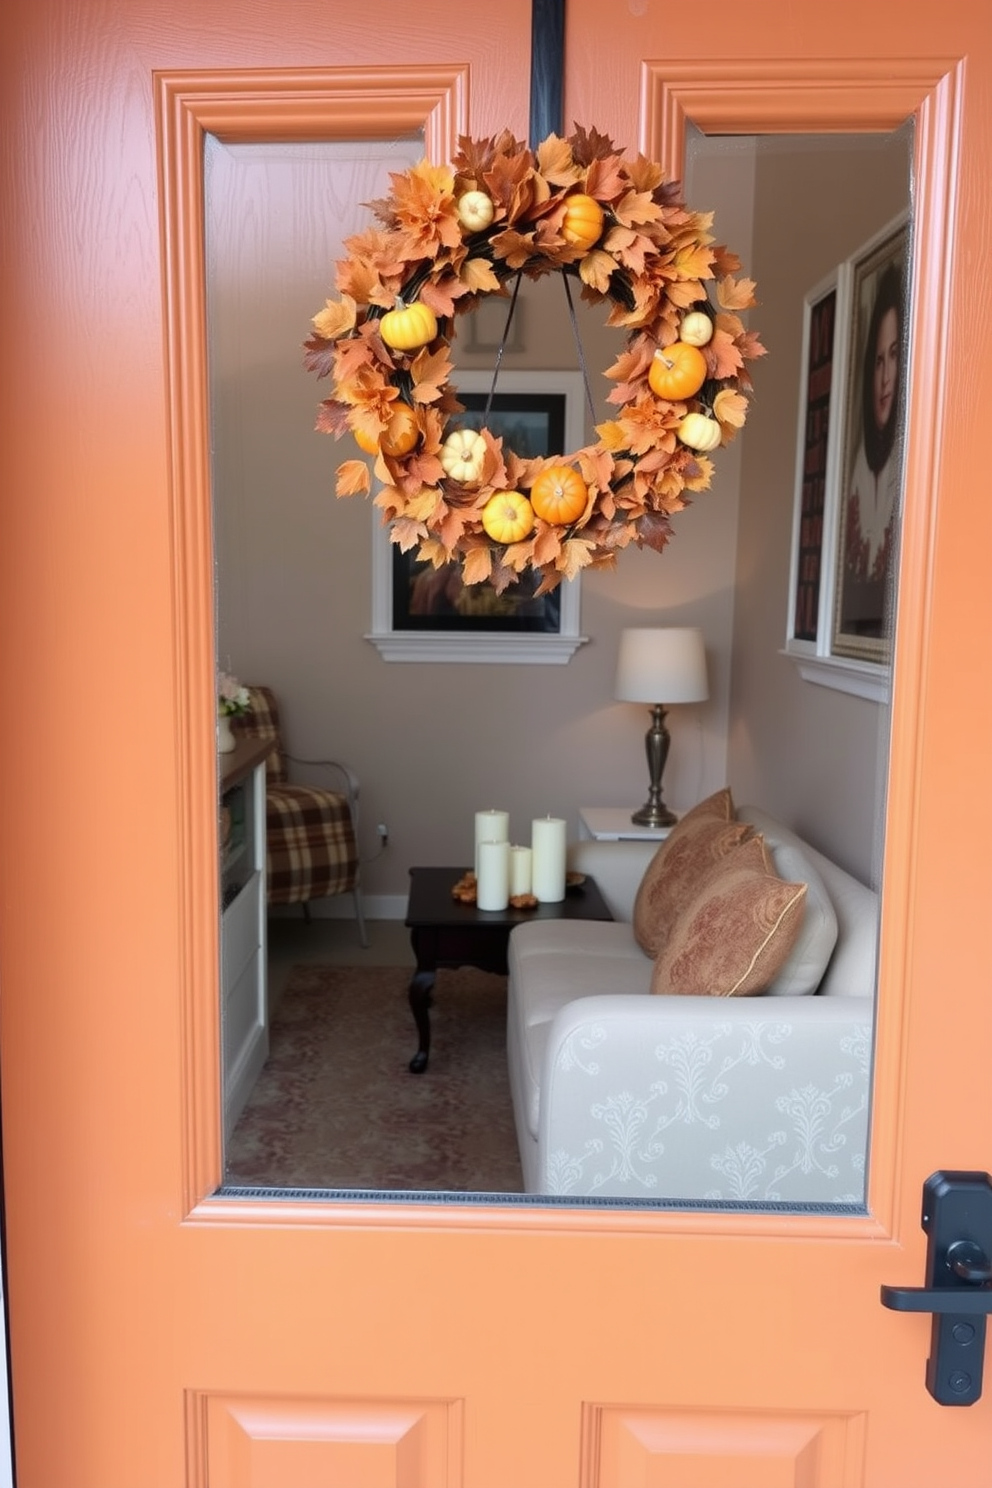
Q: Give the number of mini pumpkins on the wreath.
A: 10